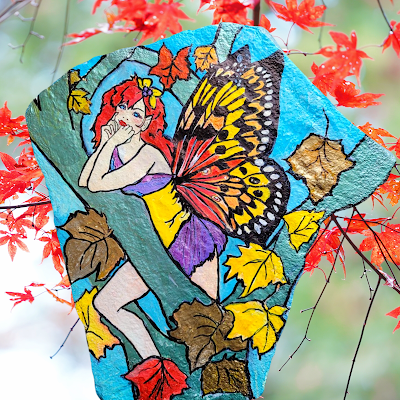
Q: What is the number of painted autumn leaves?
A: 13